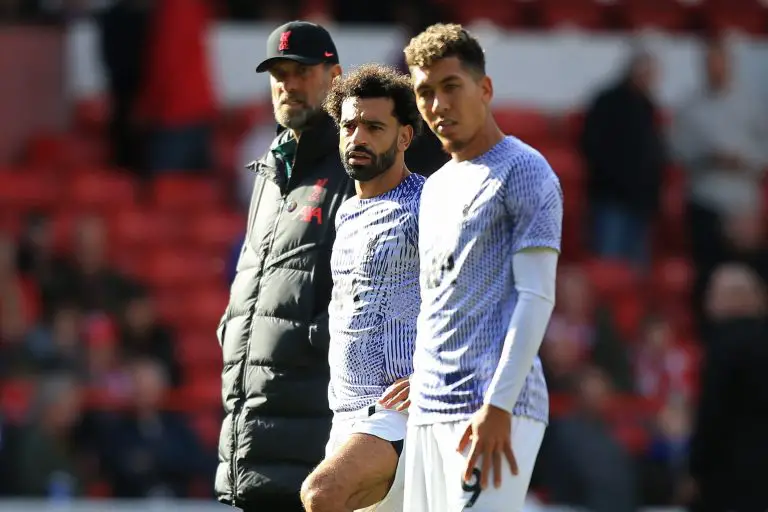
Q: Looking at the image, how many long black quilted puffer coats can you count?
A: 1